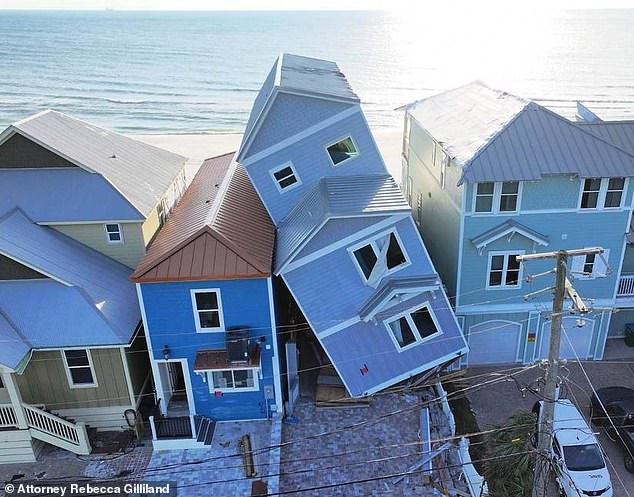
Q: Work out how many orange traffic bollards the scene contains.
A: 0